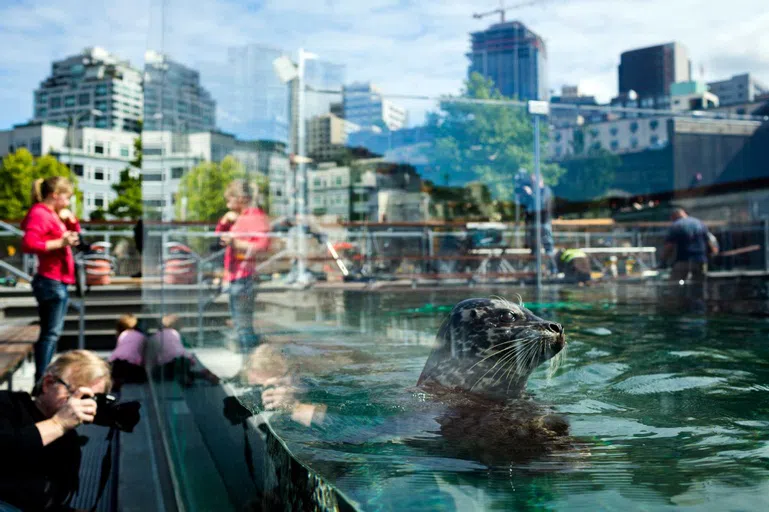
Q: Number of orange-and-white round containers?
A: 2